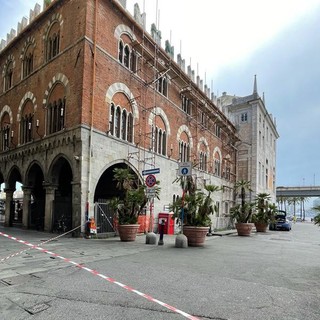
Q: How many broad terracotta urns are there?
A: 4